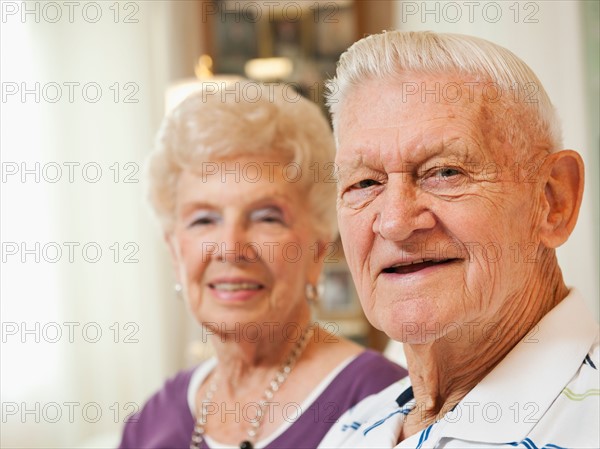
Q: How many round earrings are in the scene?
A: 2